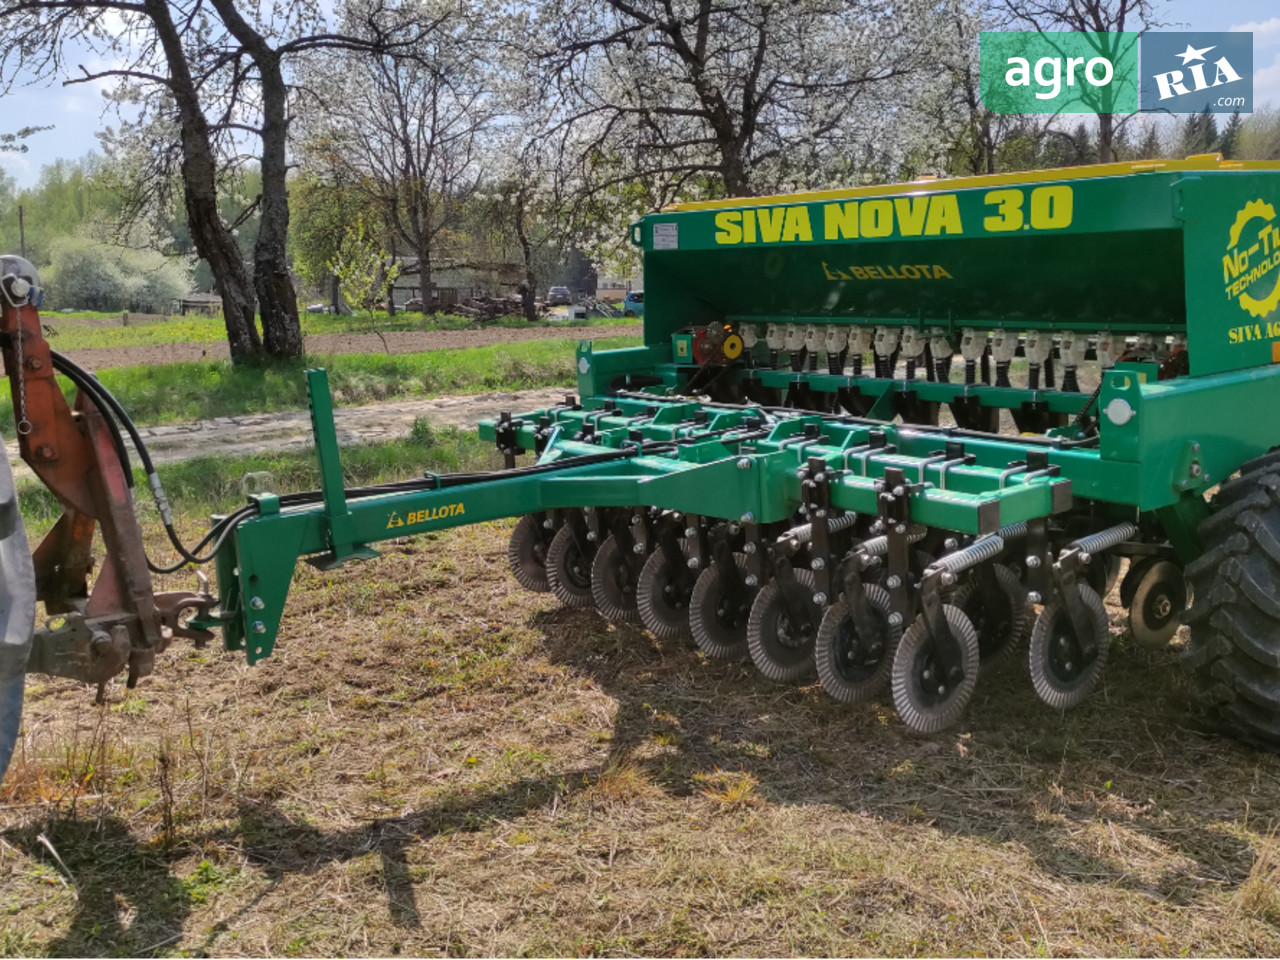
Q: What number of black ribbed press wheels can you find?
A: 10